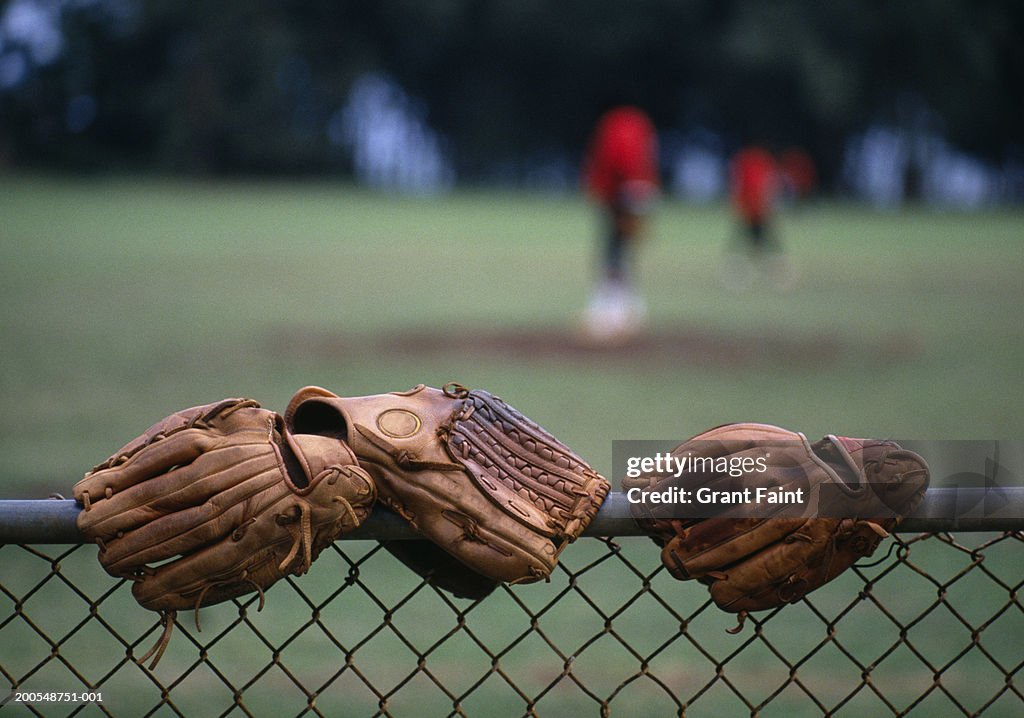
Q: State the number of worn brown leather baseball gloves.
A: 3